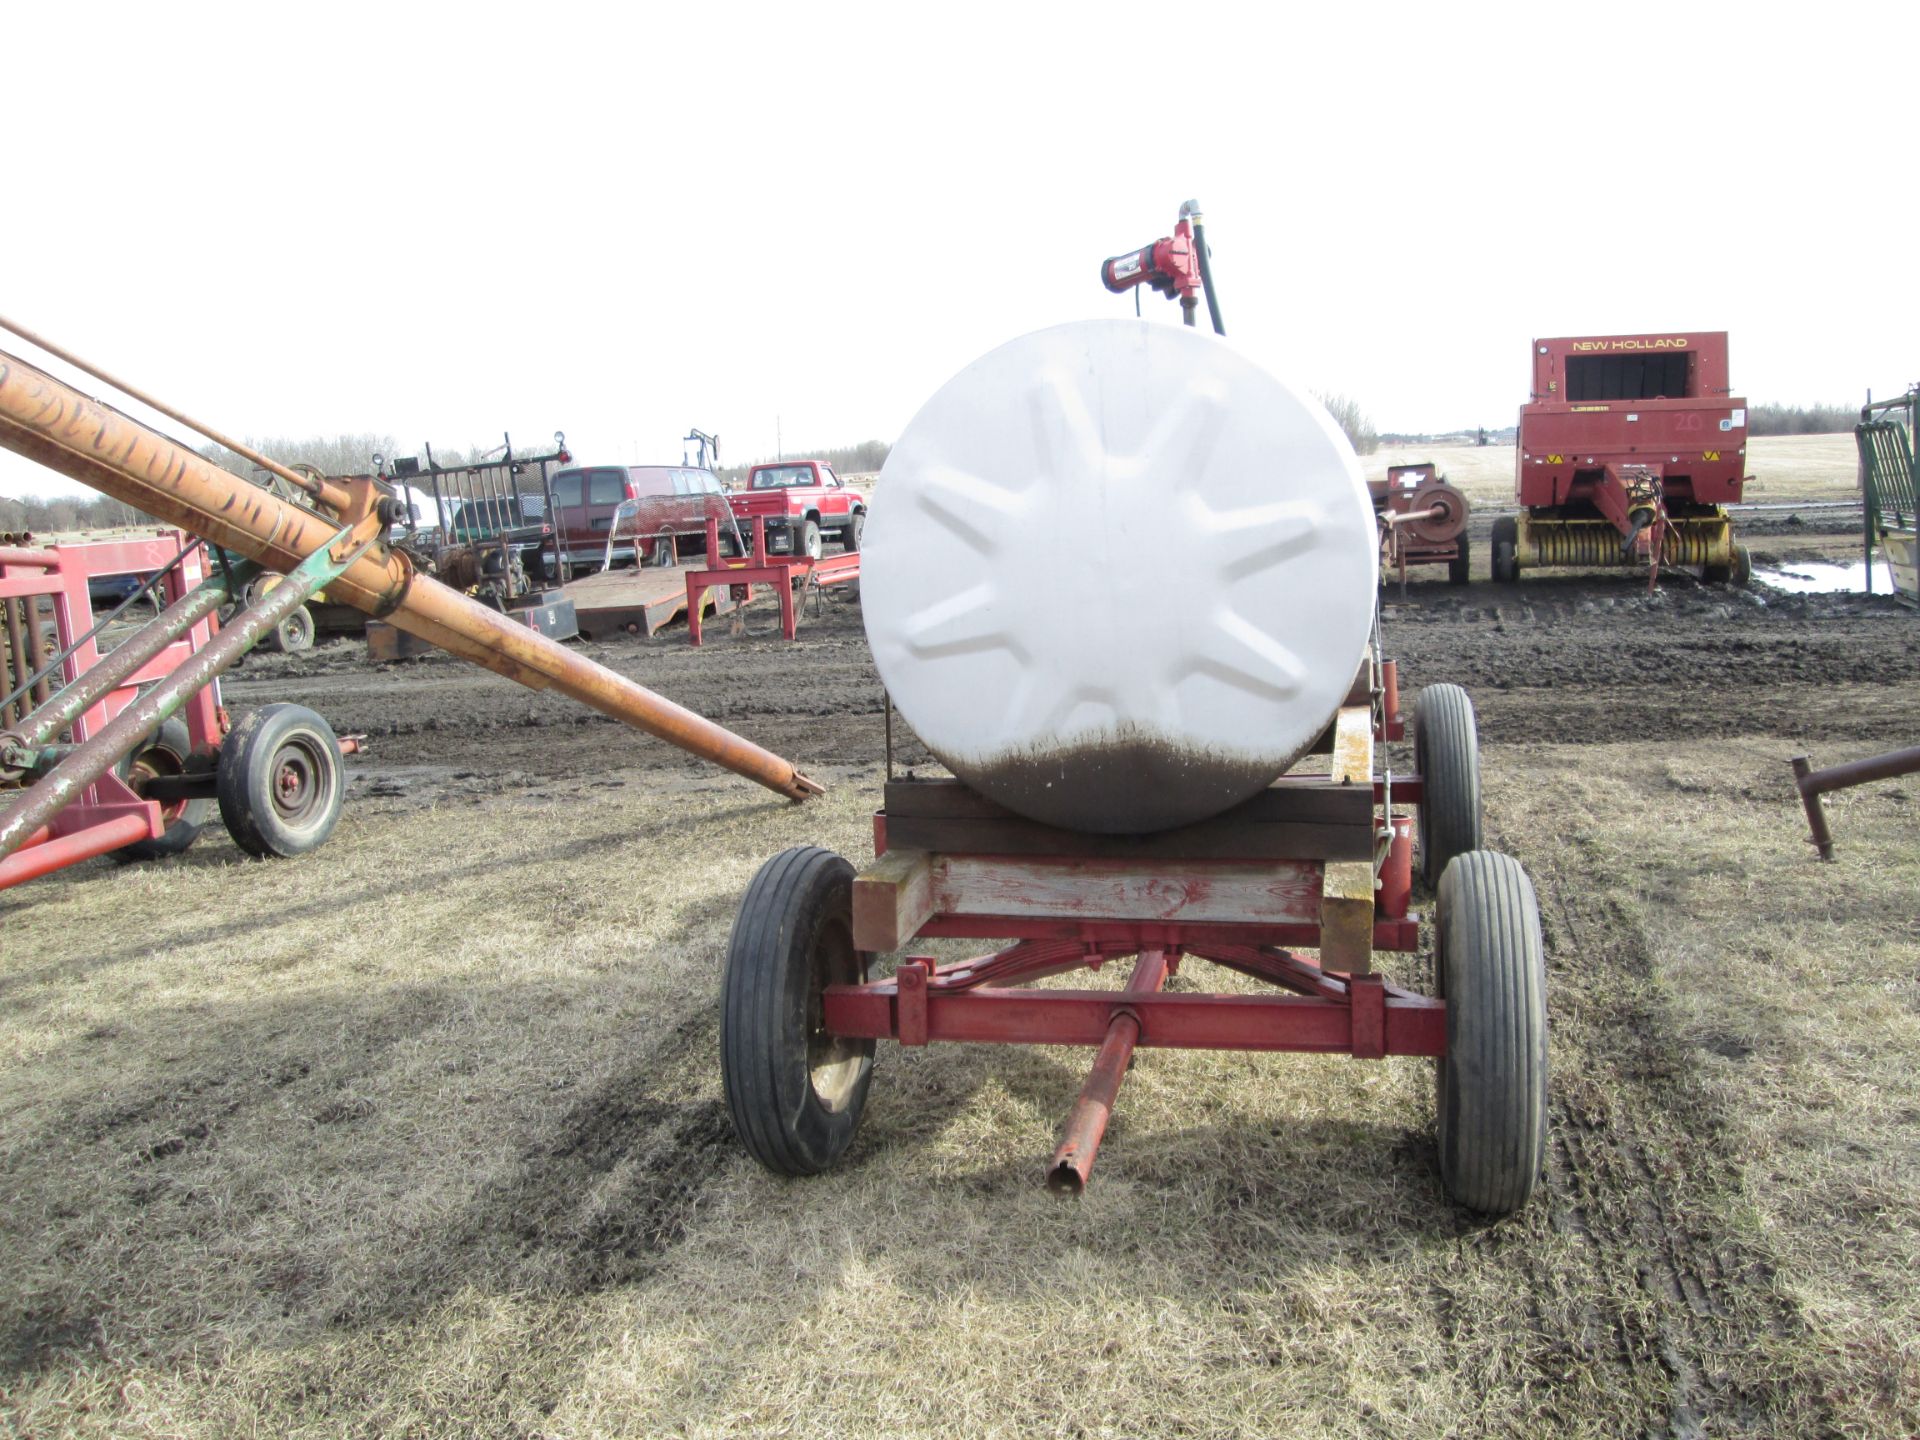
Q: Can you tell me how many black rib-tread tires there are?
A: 3